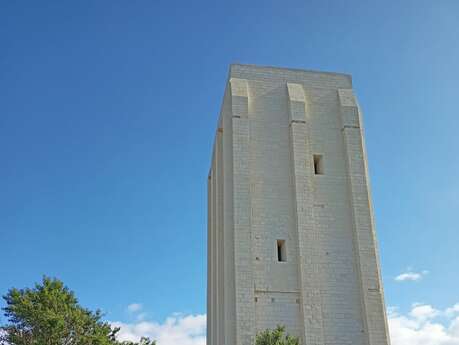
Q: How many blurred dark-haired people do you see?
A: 0